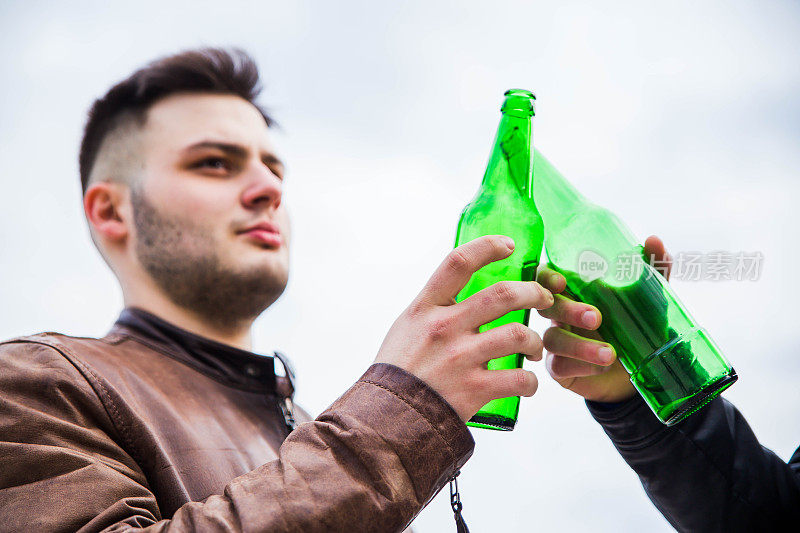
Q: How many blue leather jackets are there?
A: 0